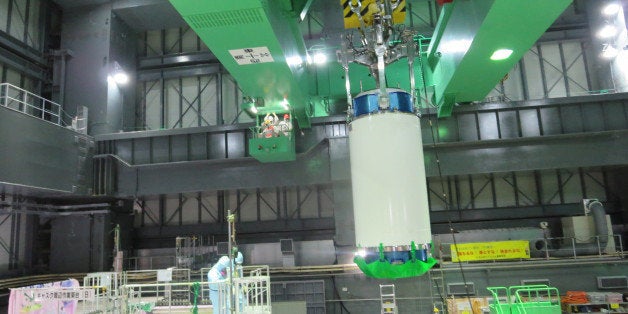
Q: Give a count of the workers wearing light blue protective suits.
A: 2